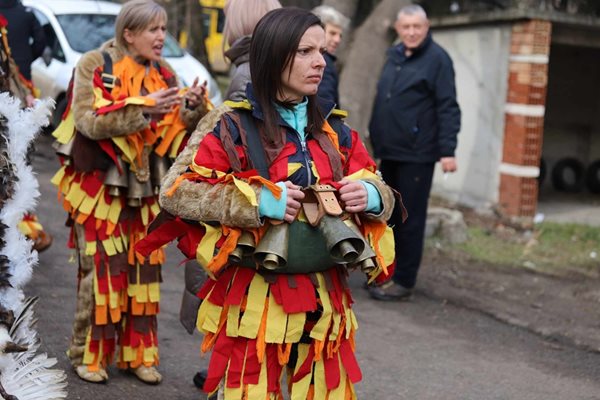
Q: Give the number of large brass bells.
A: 8